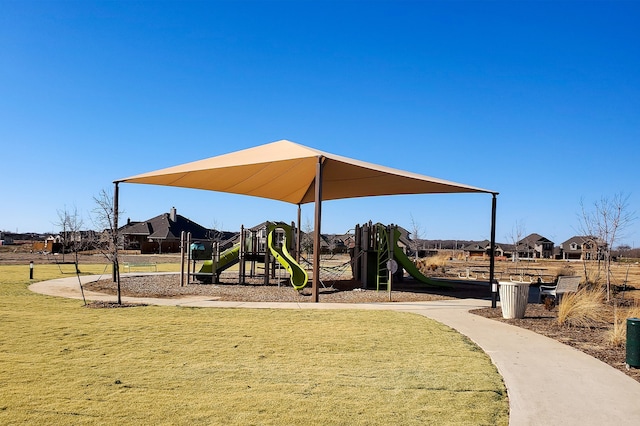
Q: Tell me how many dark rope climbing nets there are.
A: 1